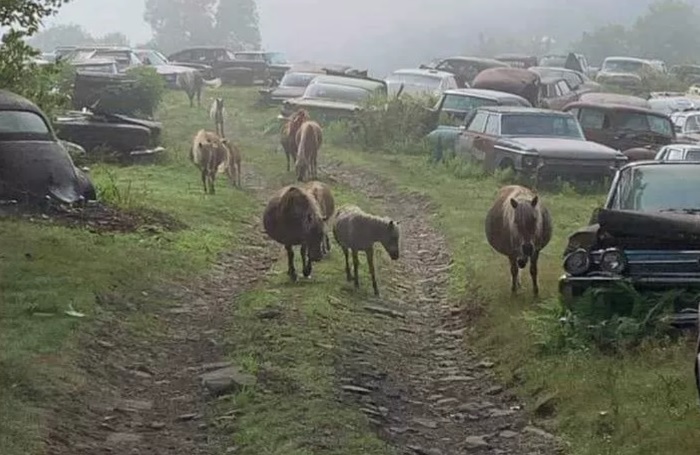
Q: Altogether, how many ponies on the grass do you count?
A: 10